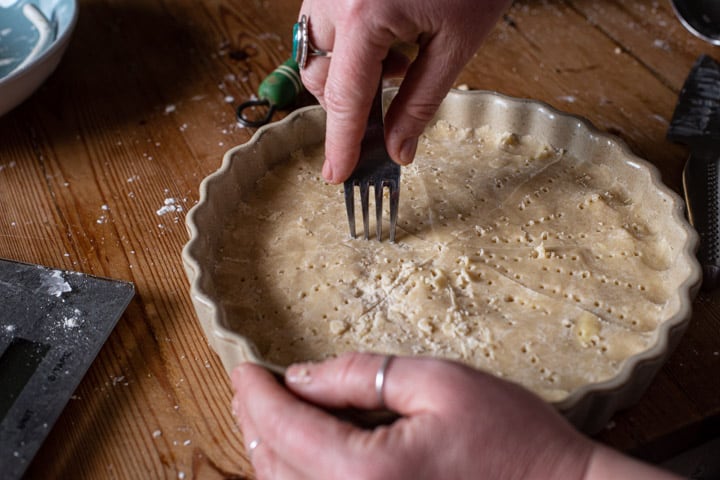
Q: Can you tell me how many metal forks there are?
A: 1